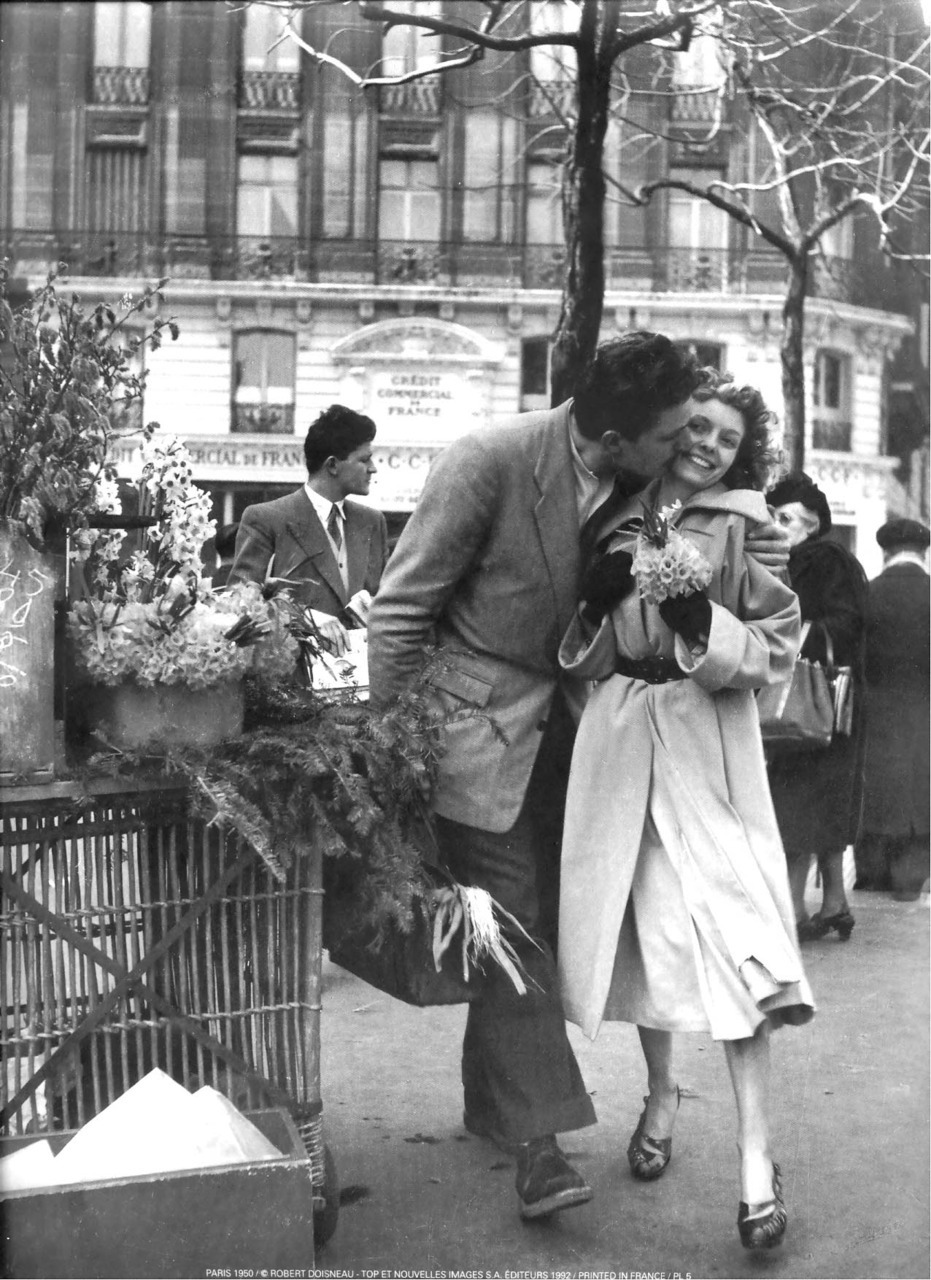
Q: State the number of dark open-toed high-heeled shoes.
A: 2